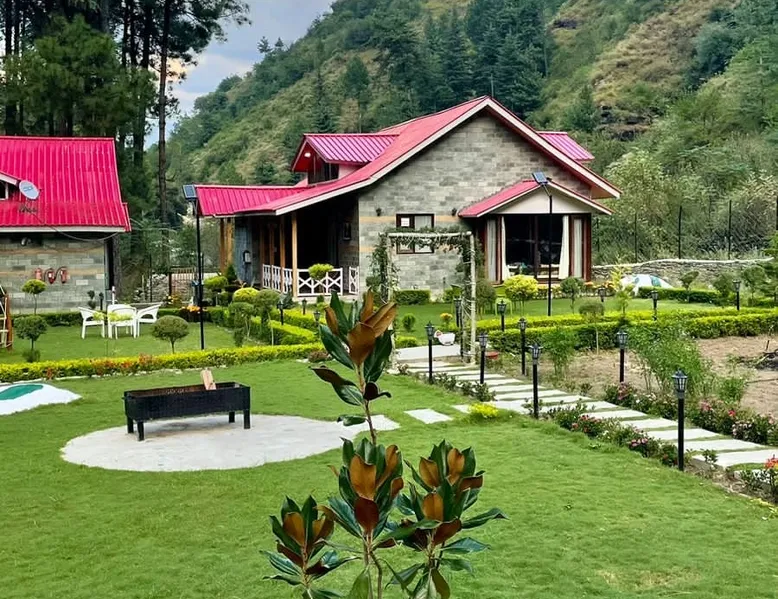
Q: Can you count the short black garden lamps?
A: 14